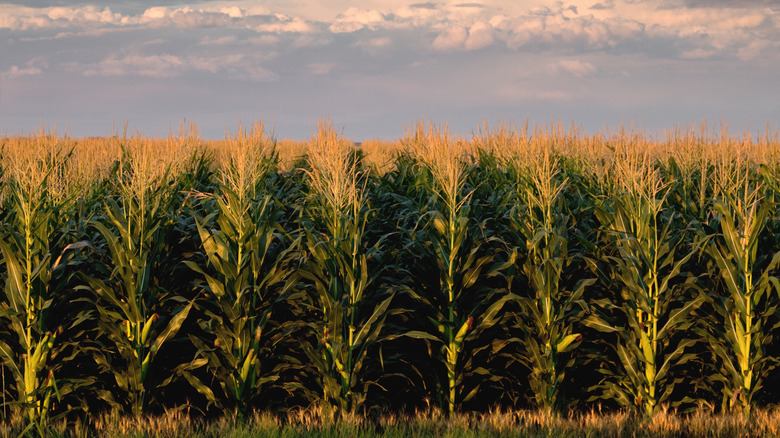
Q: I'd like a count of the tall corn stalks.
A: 8